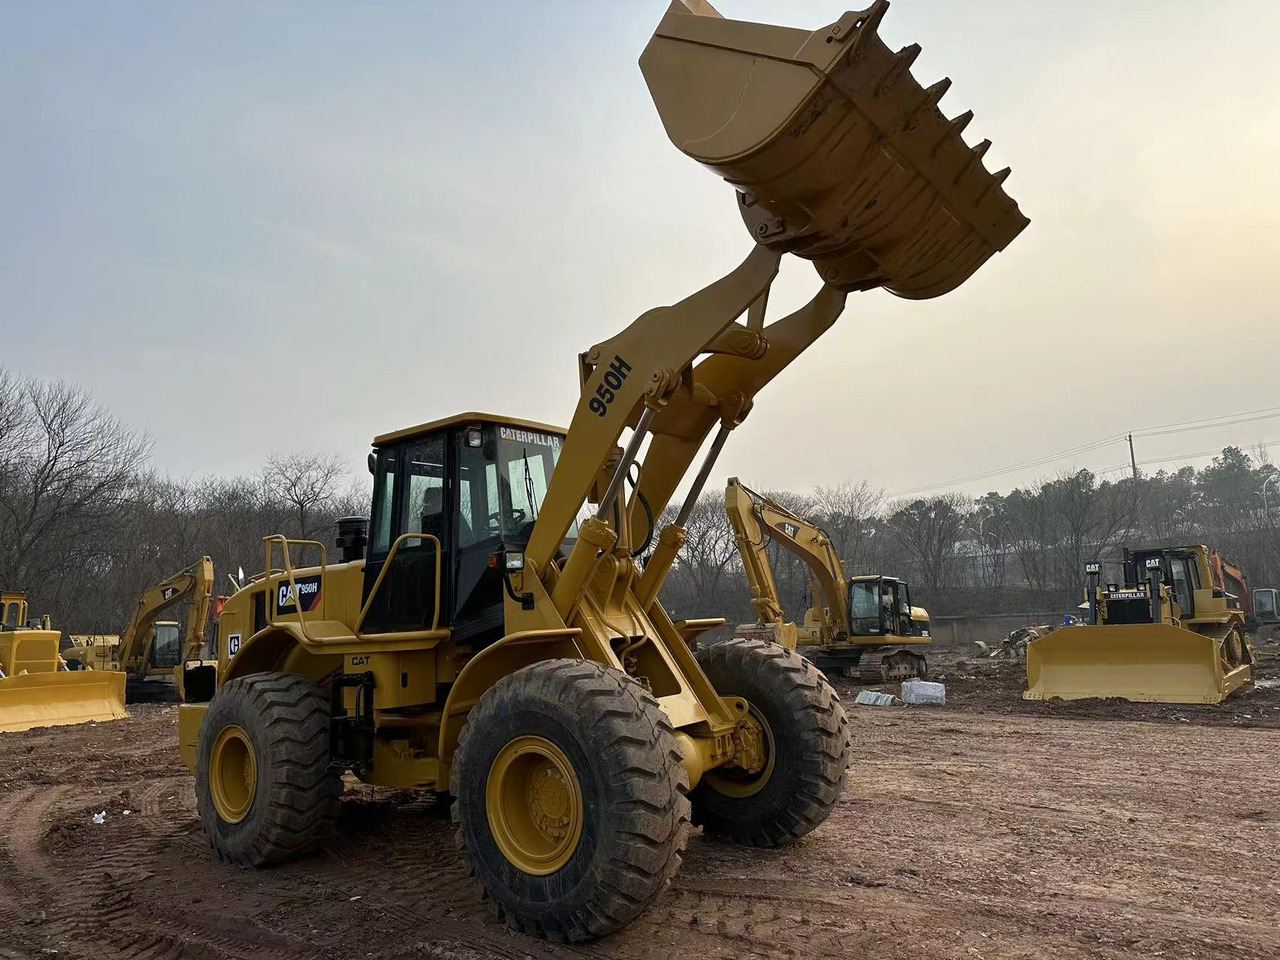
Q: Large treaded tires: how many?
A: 3